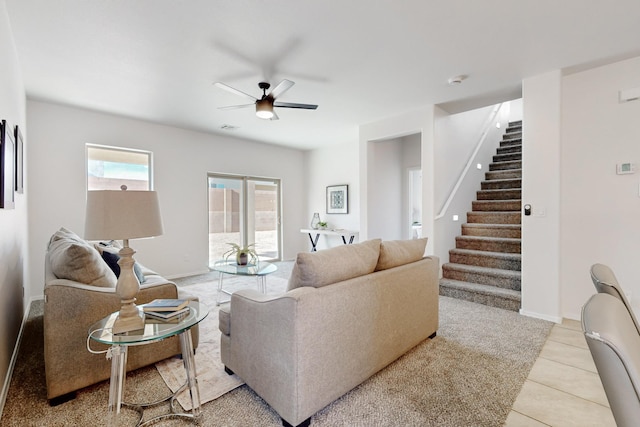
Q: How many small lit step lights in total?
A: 3